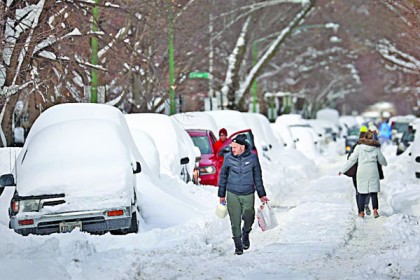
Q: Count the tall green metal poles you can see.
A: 3